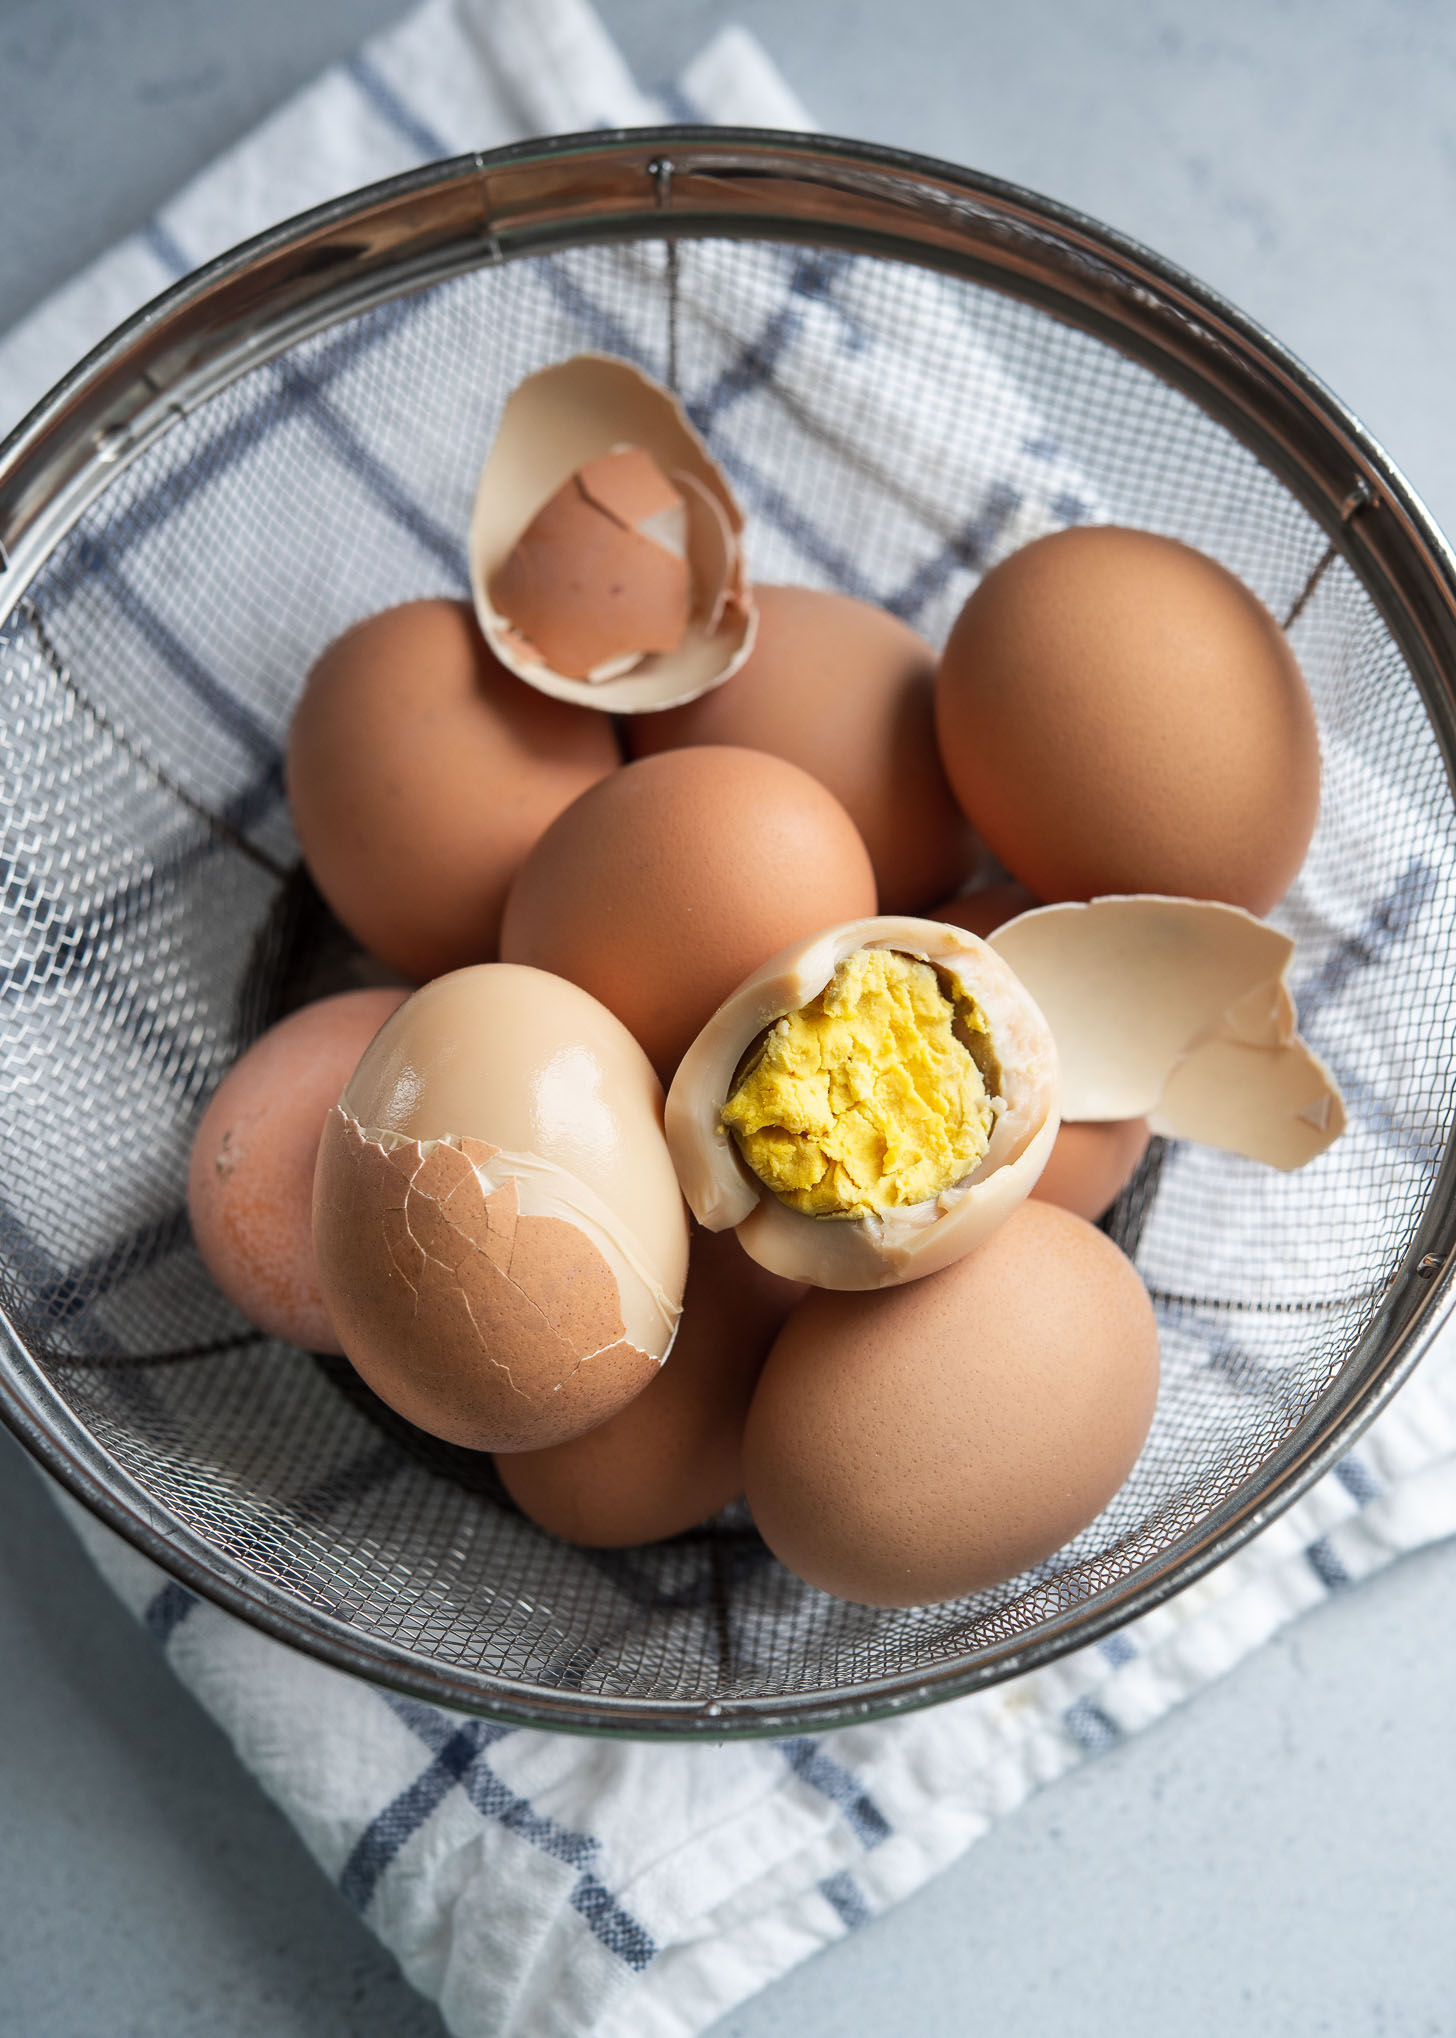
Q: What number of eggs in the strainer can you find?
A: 10